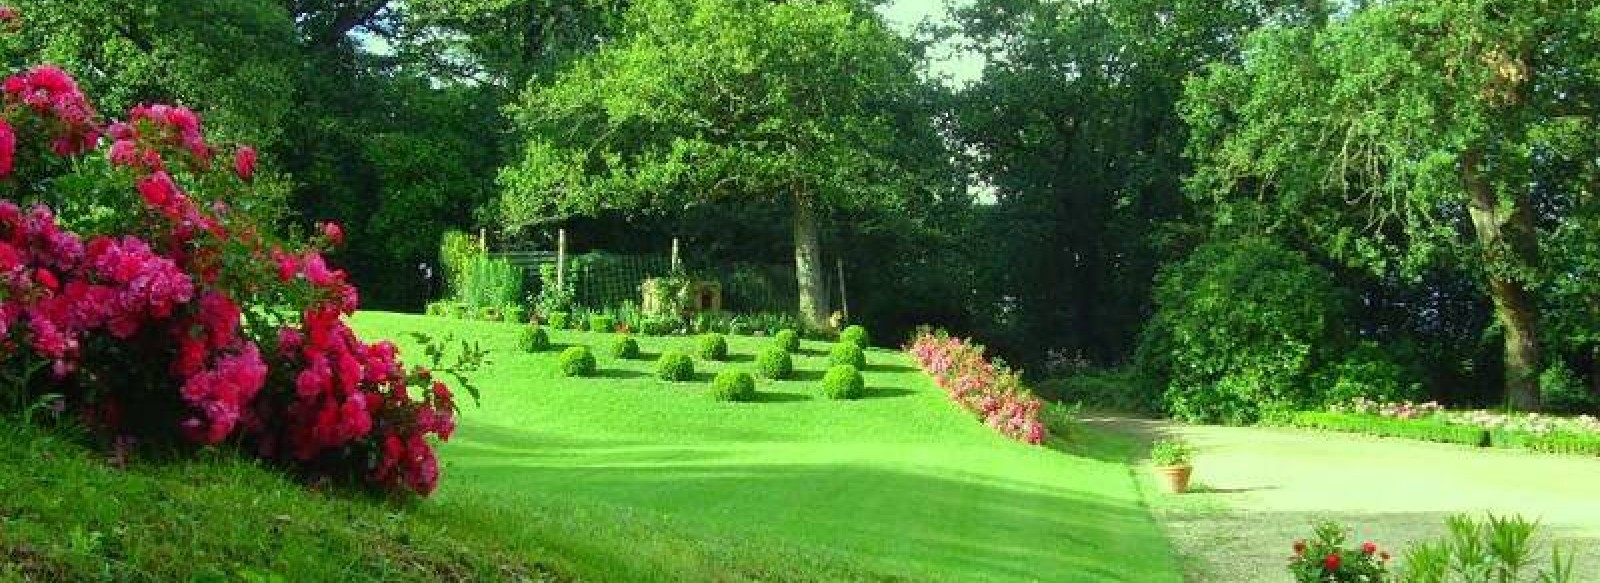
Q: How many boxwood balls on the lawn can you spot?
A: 11